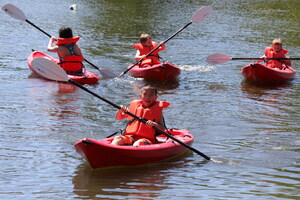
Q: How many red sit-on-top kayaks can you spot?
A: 4